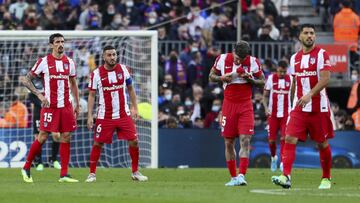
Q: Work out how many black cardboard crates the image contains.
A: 0